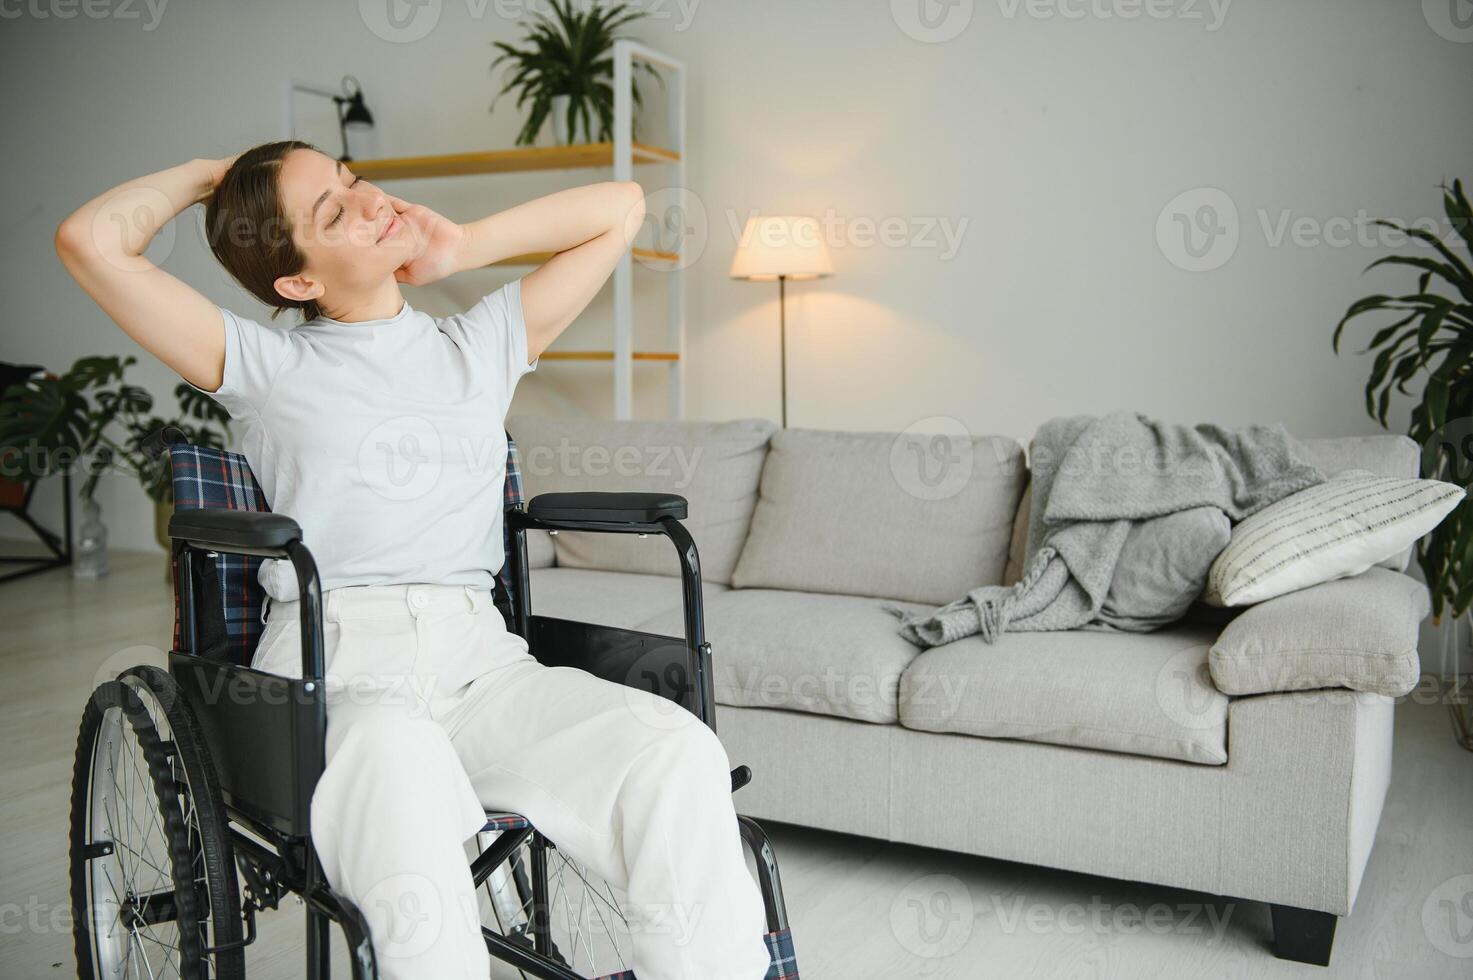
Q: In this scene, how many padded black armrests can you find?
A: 2